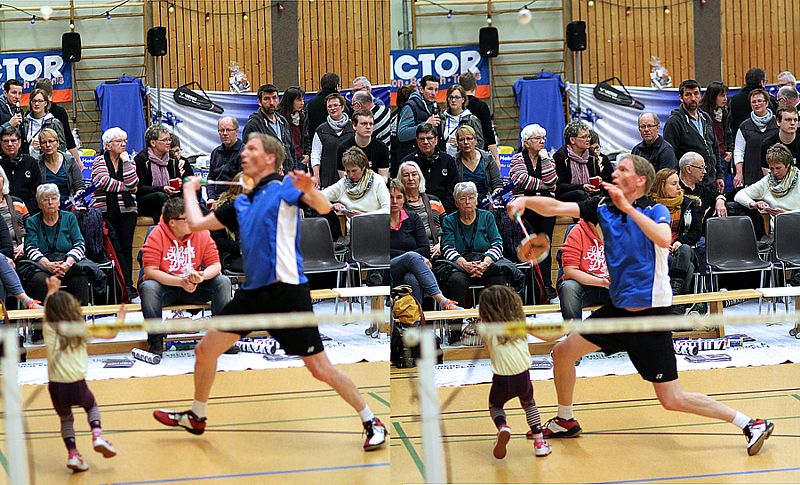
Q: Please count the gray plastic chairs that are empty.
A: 4